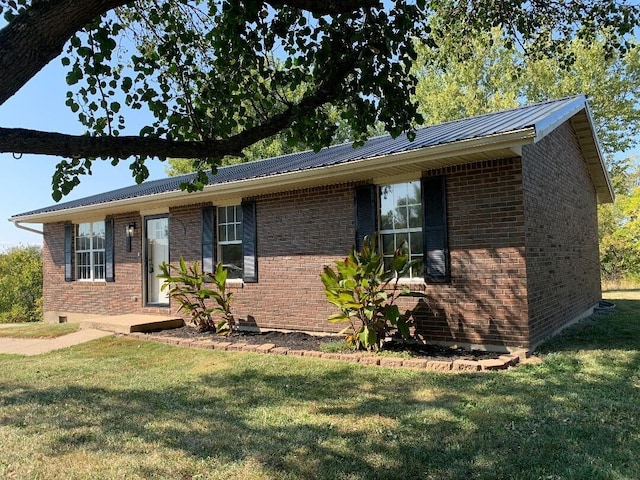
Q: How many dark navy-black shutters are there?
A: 6